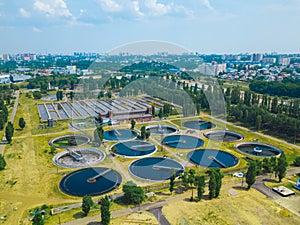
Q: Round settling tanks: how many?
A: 12